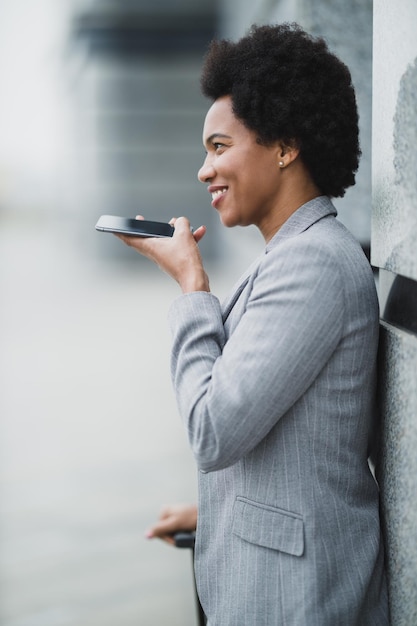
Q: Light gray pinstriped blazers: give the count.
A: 1